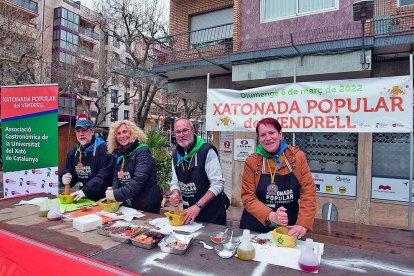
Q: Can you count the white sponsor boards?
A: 2